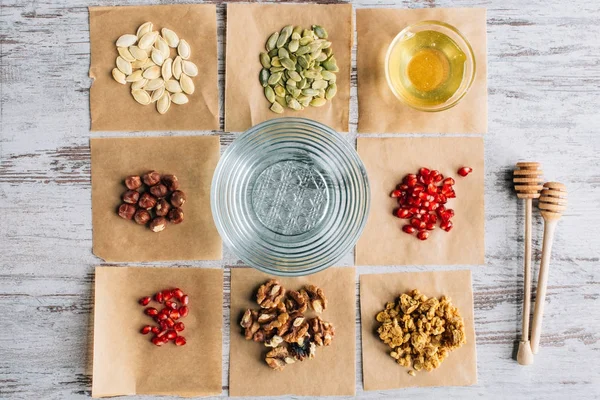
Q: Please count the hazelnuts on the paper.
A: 12